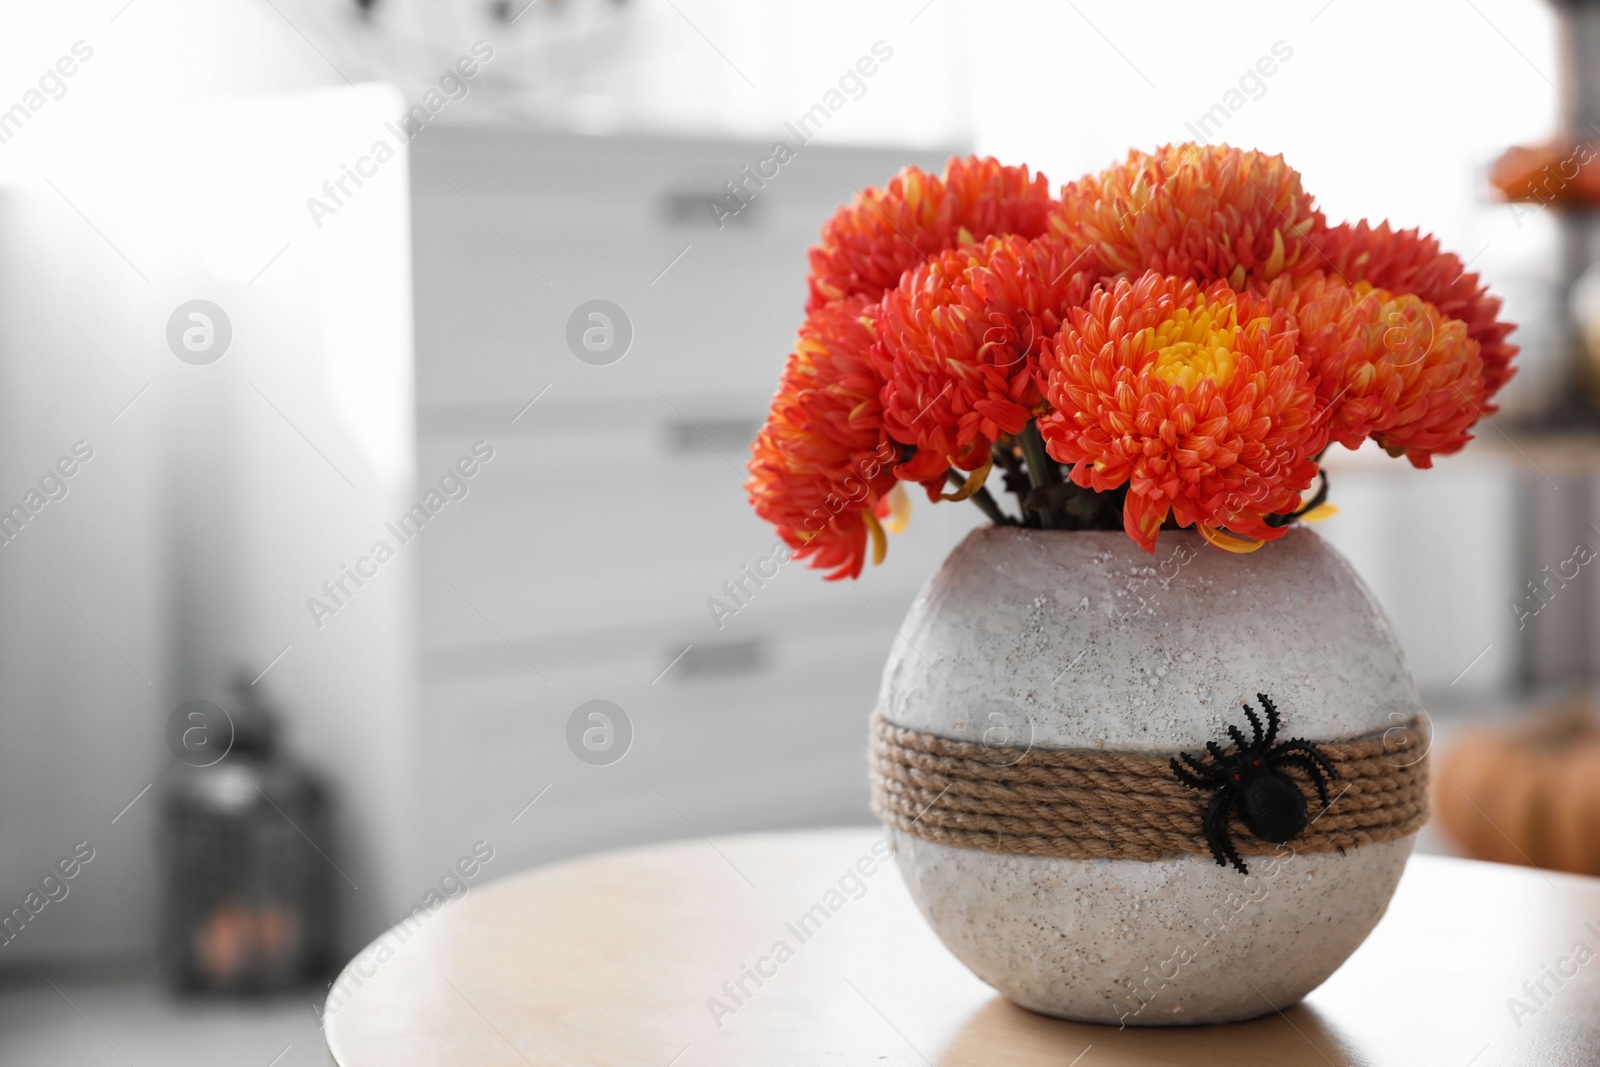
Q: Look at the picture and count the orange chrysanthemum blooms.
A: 7